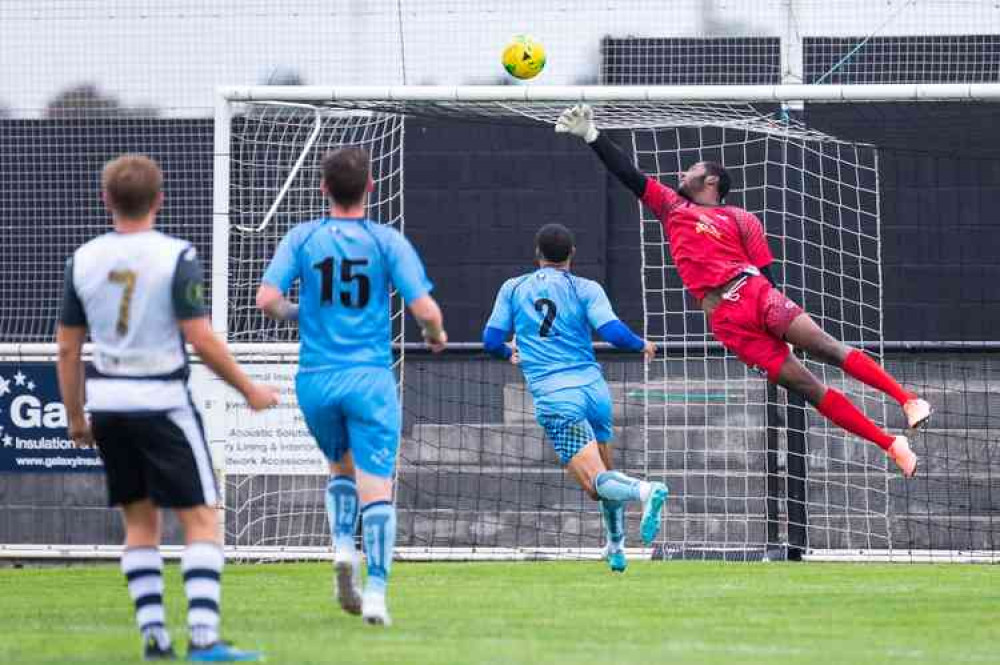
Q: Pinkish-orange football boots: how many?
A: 2